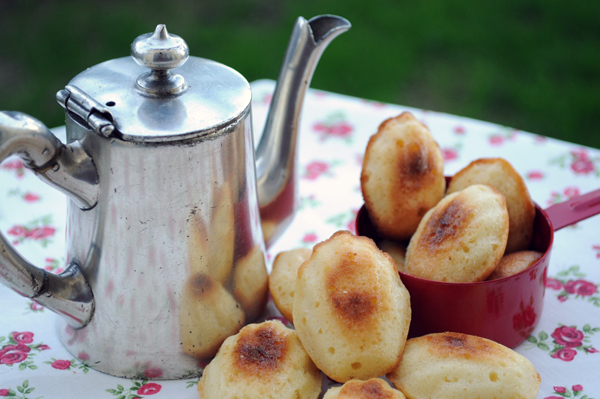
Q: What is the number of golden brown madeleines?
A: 10